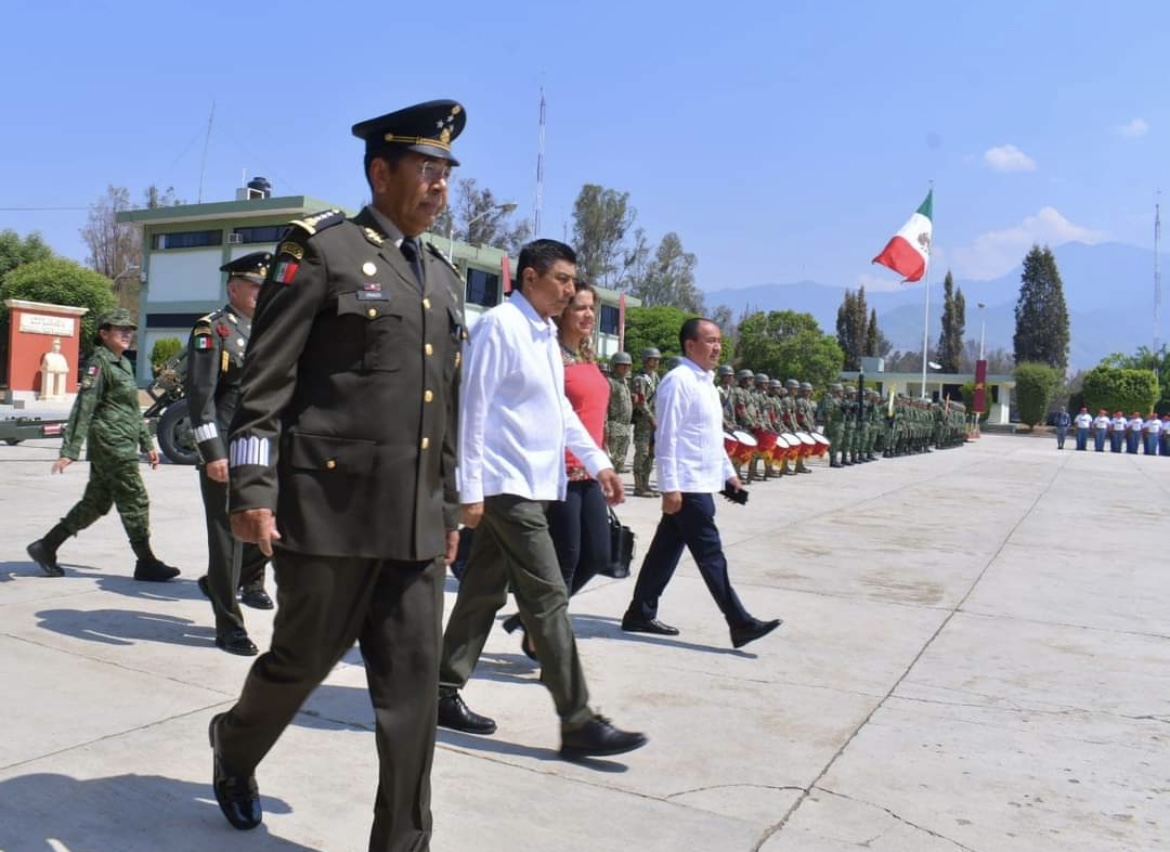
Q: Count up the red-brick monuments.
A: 1